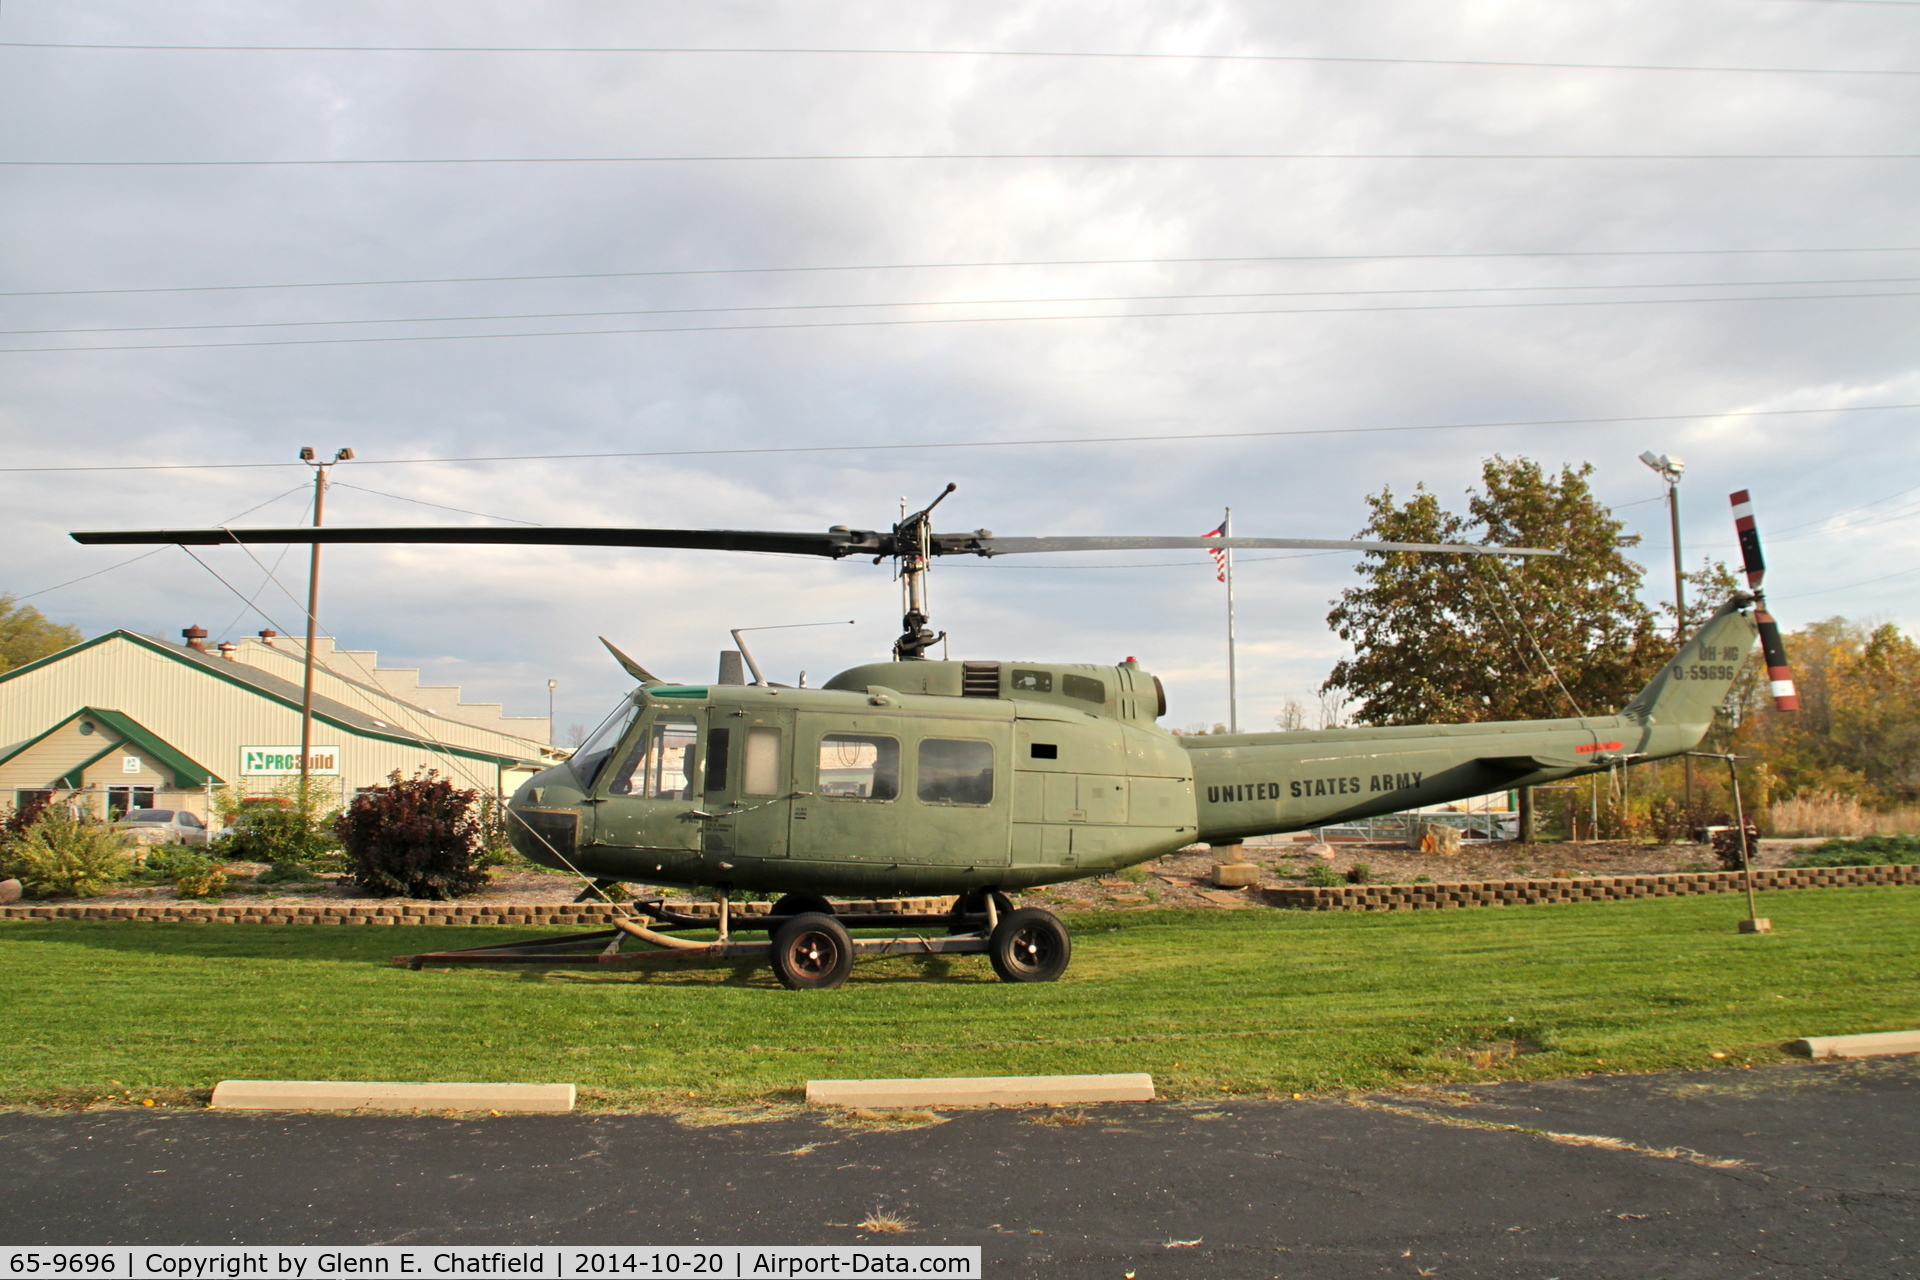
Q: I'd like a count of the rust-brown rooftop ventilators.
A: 3